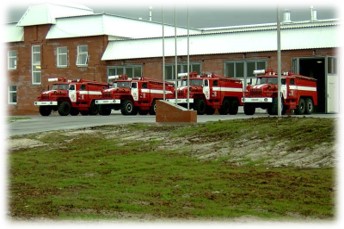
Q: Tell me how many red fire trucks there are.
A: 4